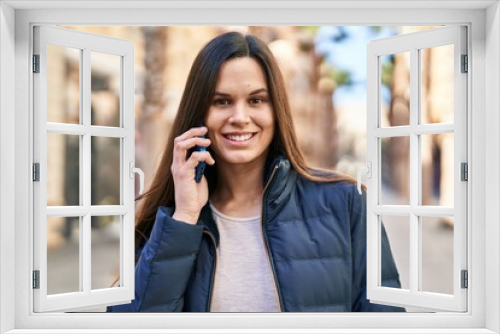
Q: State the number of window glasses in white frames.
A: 12